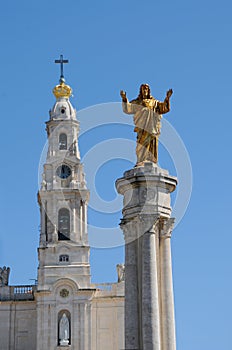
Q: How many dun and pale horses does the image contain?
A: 0